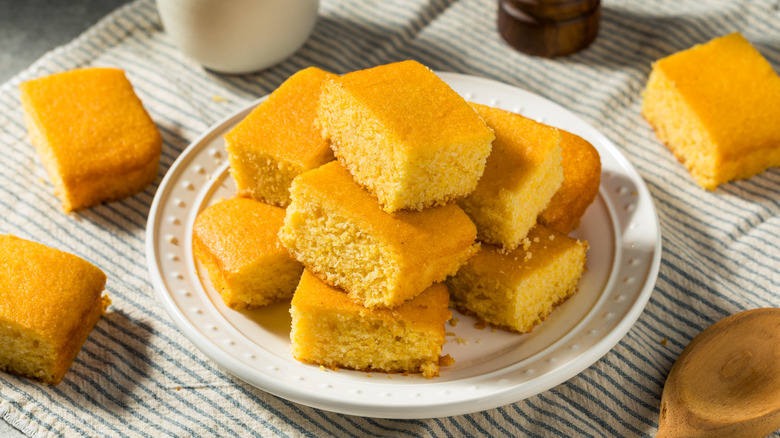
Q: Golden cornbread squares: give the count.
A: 11